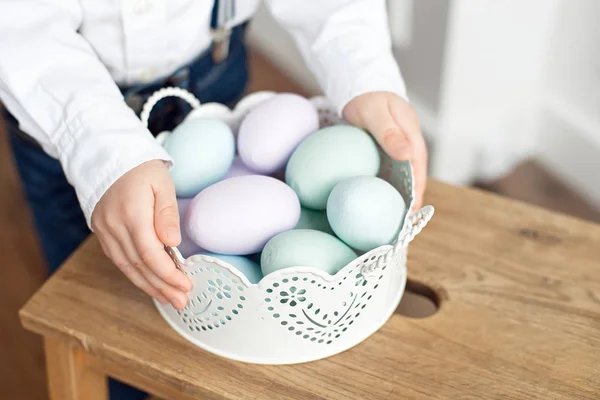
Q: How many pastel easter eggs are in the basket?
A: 10